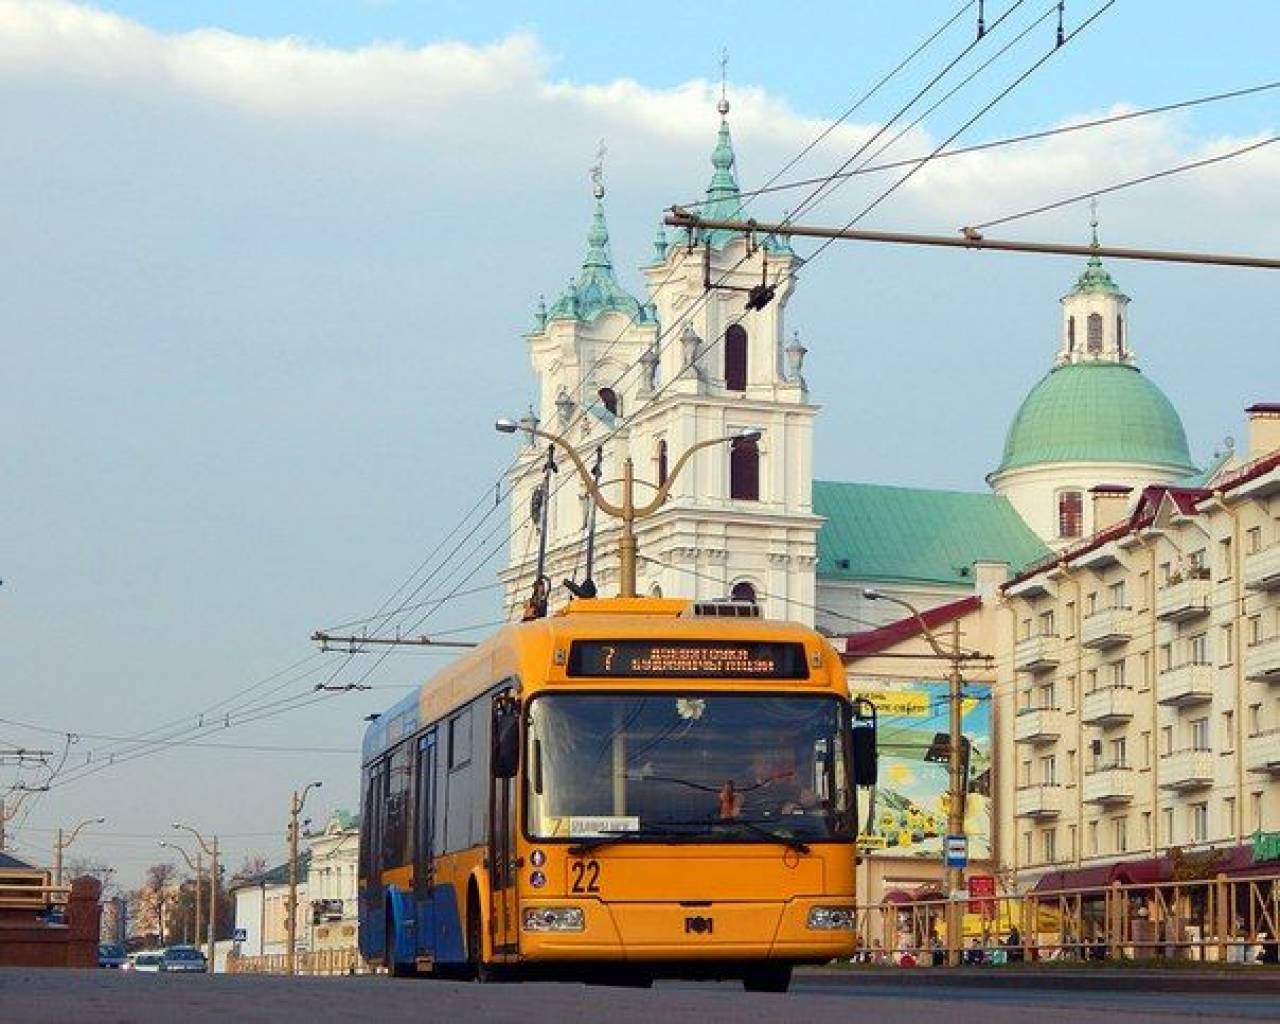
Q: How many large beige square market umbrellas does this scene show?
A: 0